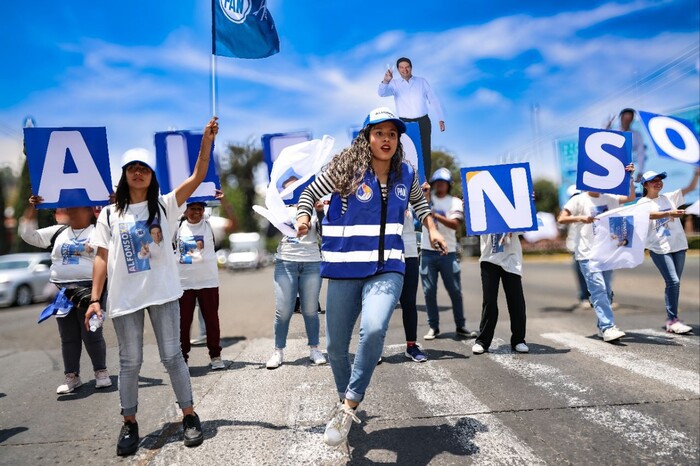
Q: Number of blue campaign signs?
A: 7